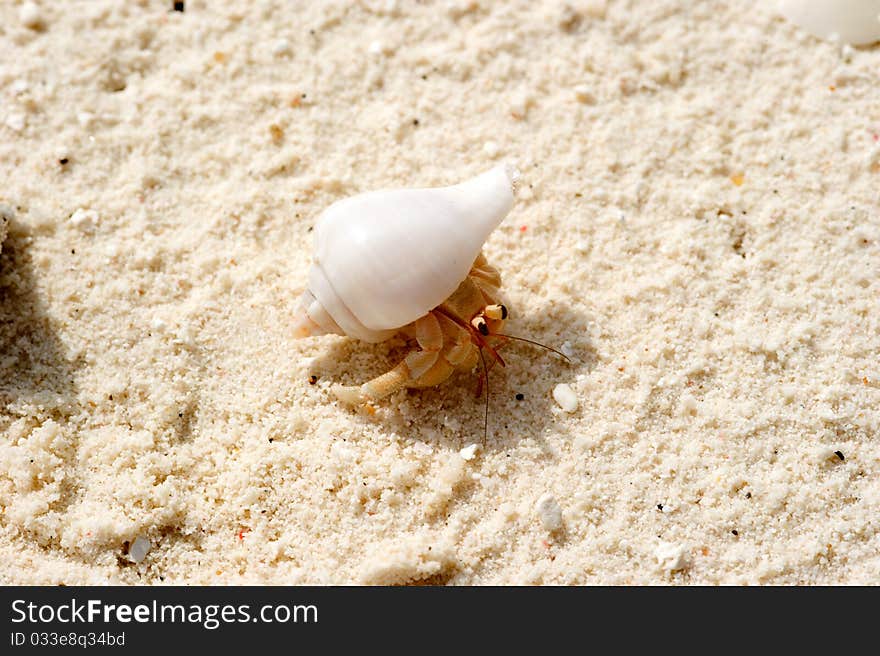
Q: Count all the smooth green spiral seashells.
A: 0